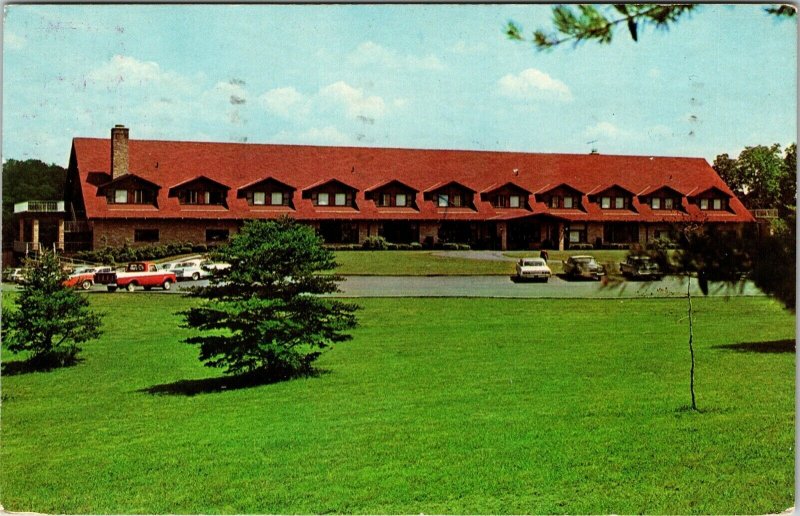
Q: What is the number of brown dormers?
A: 11